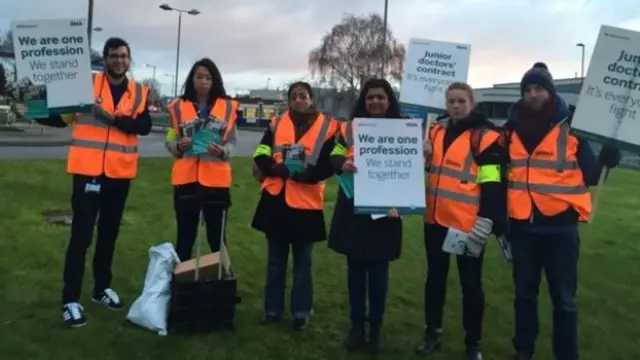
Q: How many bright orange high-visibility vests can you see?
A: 6